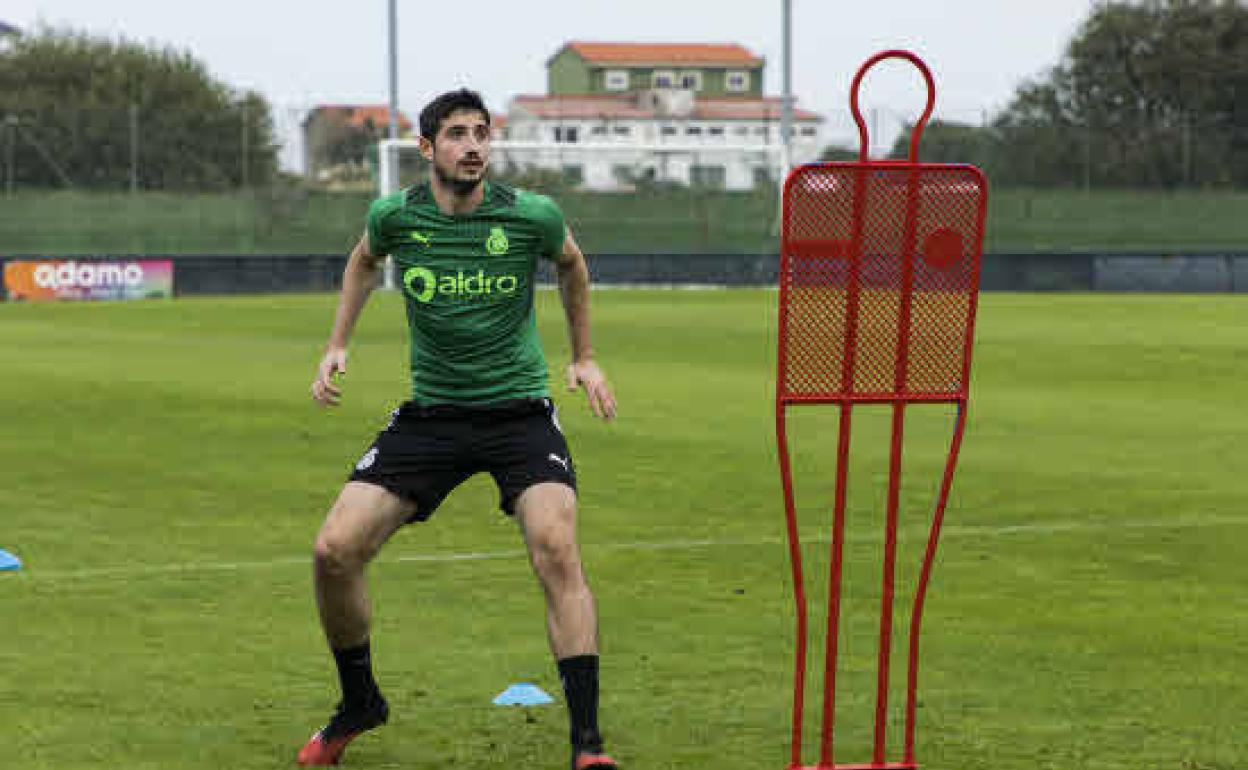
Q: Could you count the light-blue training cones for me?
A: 2